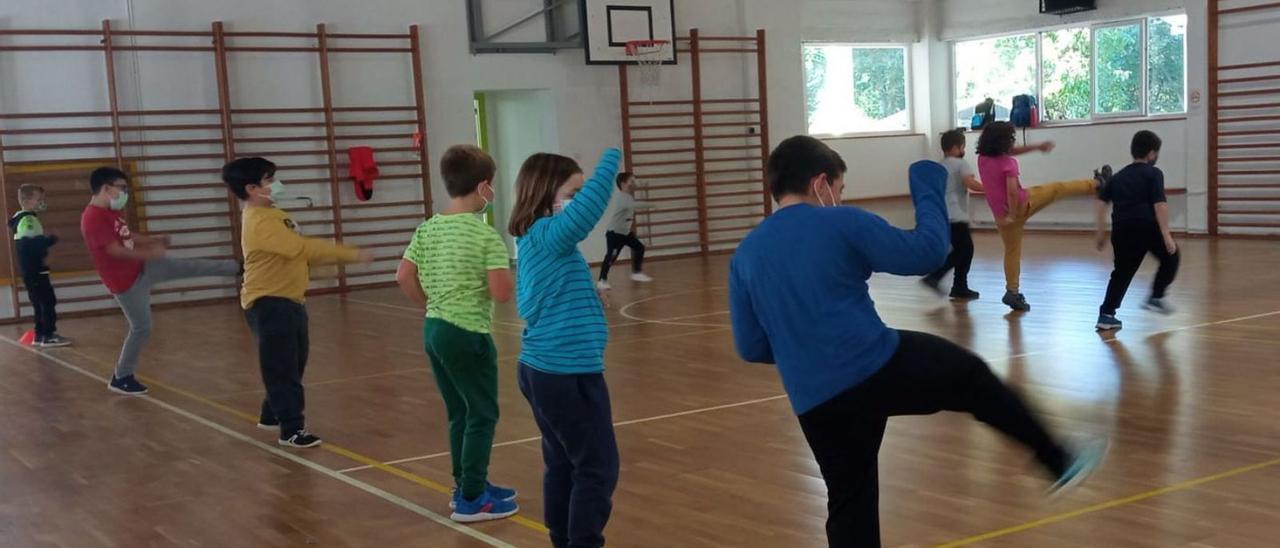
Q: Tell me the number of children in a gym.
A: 10